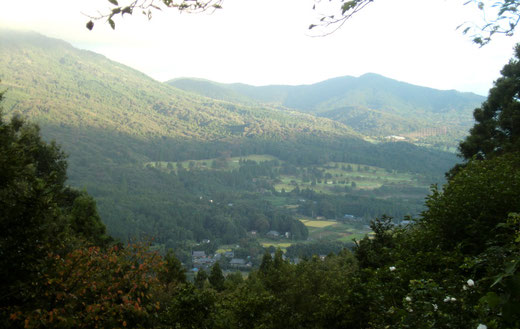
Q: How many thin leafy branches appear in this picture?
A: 3